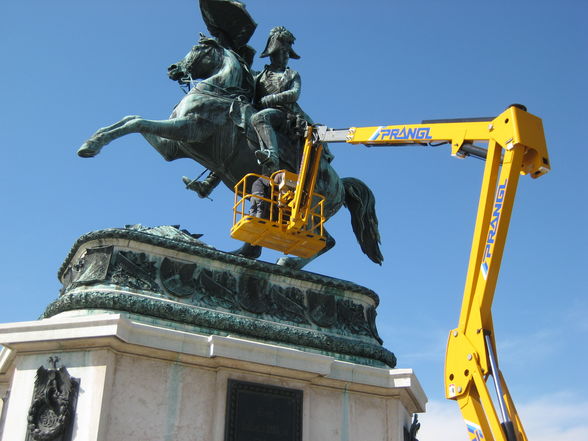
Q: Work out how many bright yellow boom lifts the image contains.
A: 1